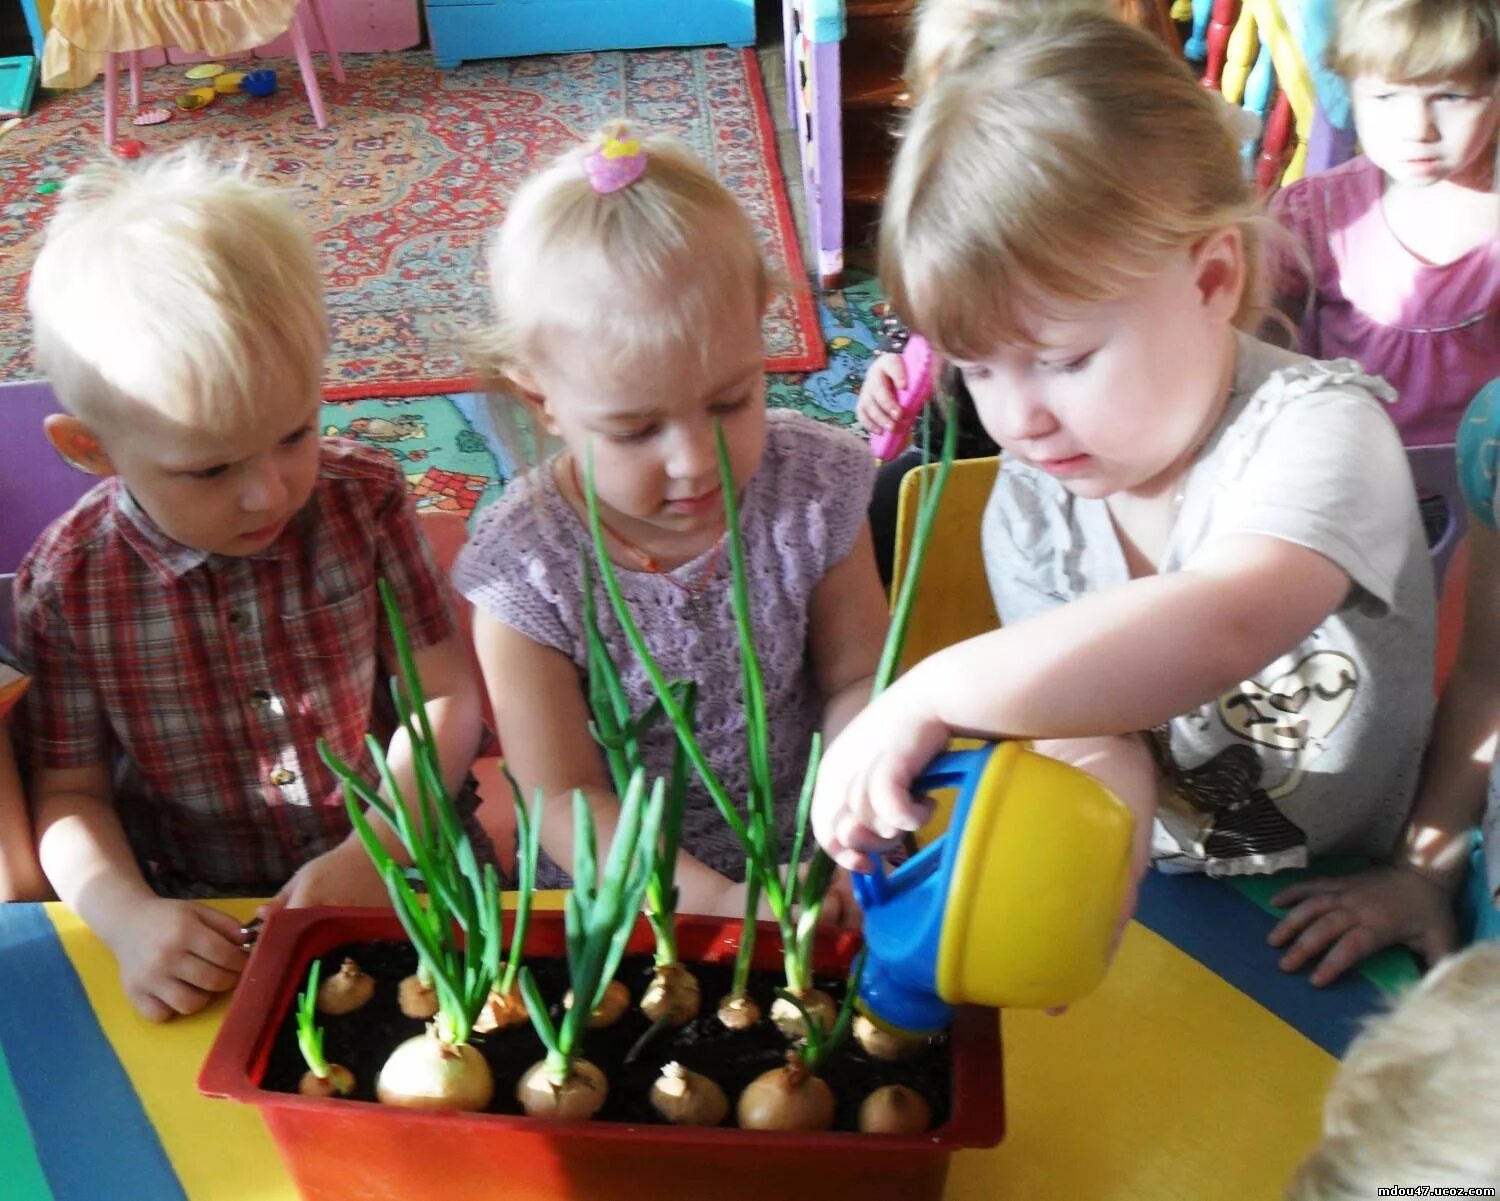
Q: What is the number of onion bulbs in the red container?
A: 14